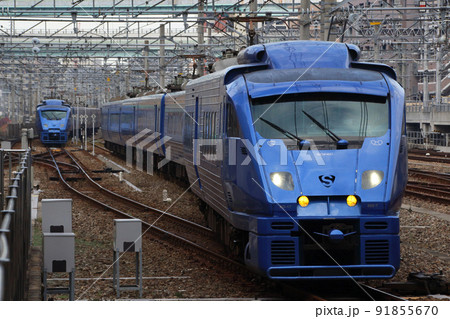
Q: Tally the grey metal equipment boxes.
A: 3